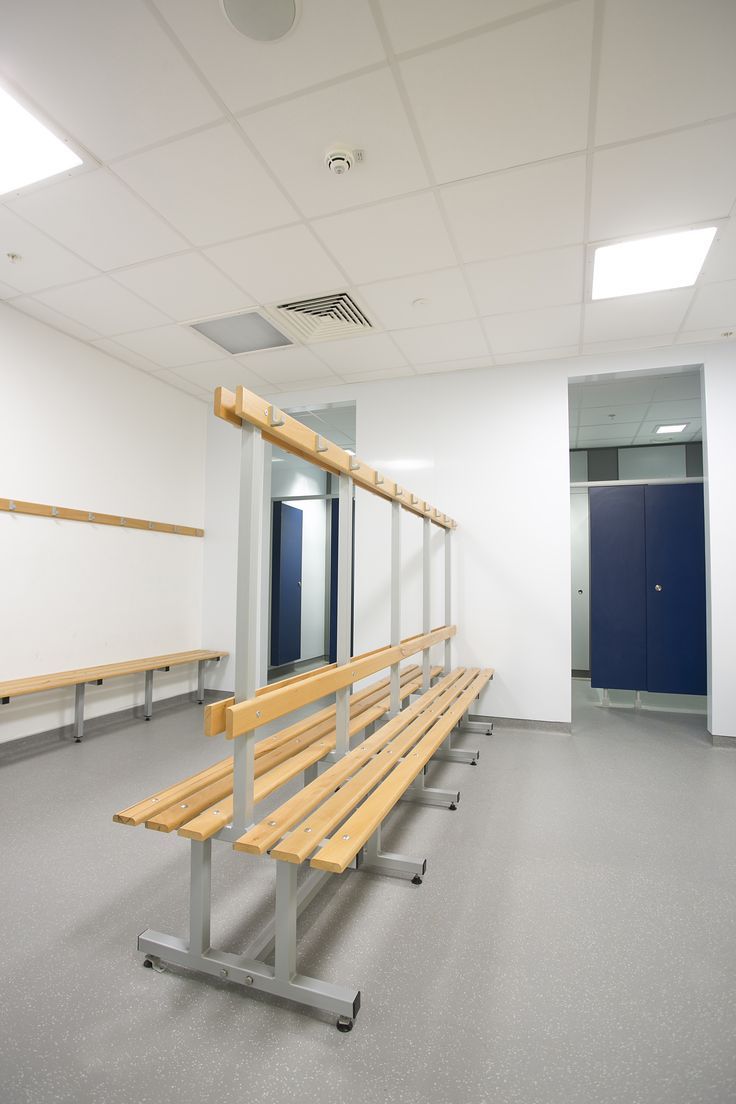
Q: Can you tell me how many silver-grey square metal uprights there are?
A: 5